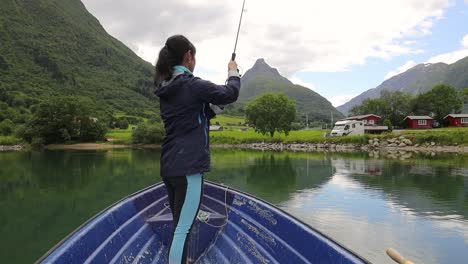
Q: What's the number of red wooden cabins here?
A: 3